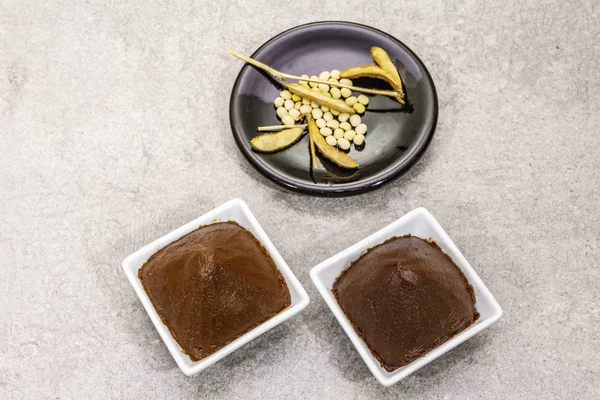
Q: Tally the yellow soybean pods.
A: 5